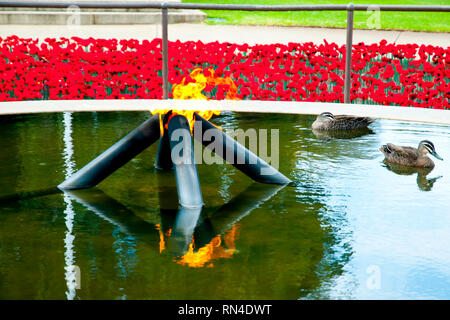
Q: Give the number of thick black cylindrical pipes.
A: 4